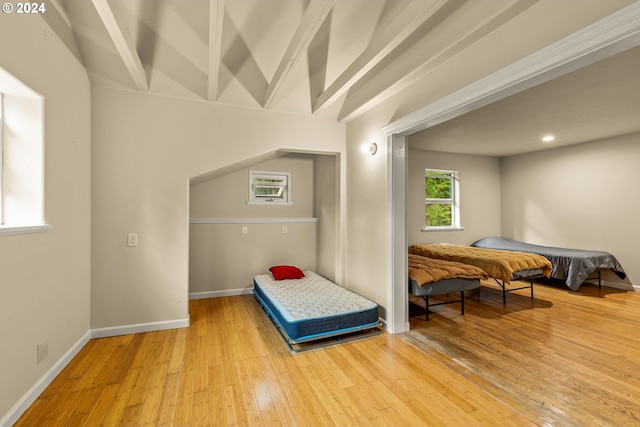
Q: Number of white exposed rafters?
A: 5